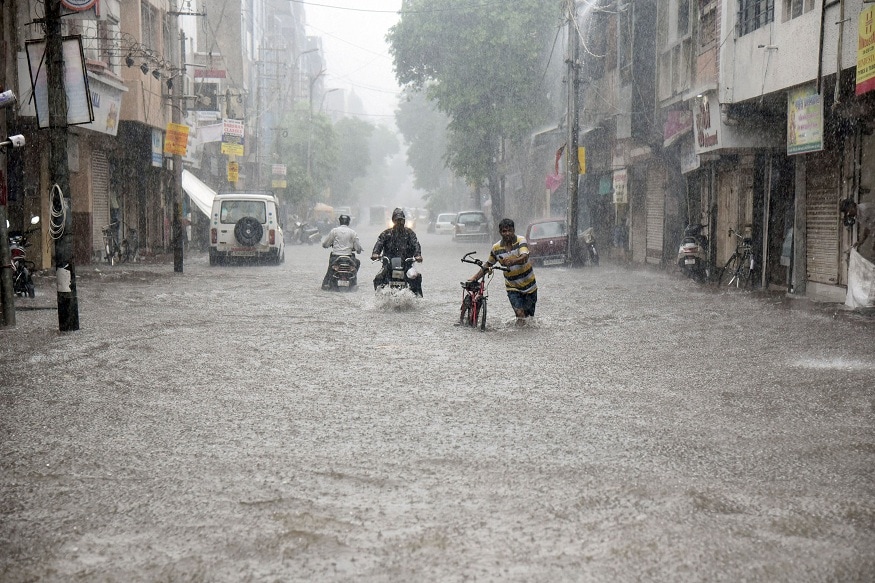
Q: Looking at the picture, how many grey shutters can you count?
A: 3